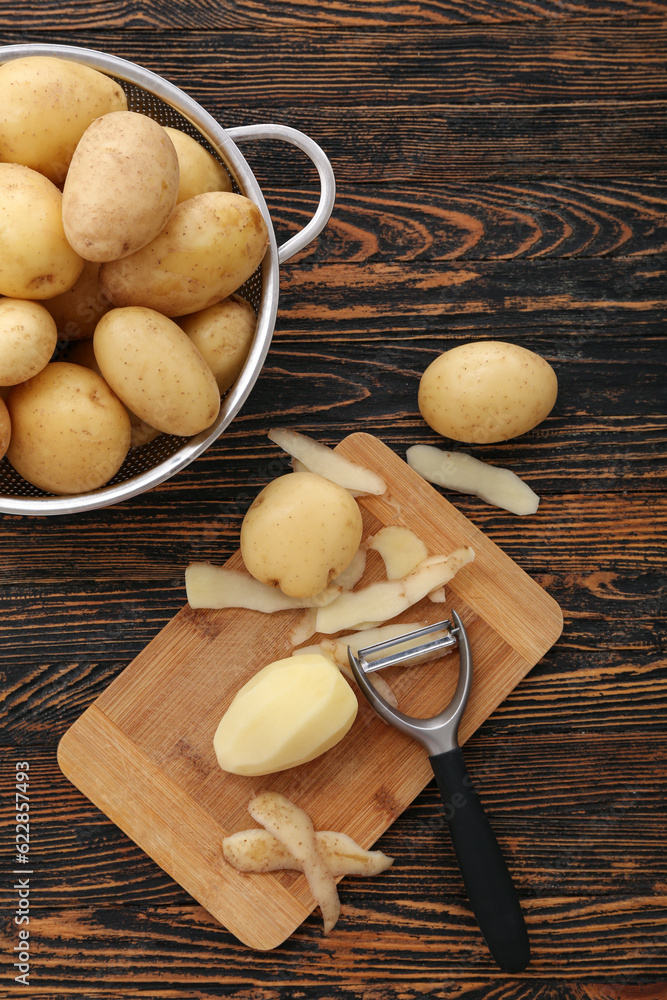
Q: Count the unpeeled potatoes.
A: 14